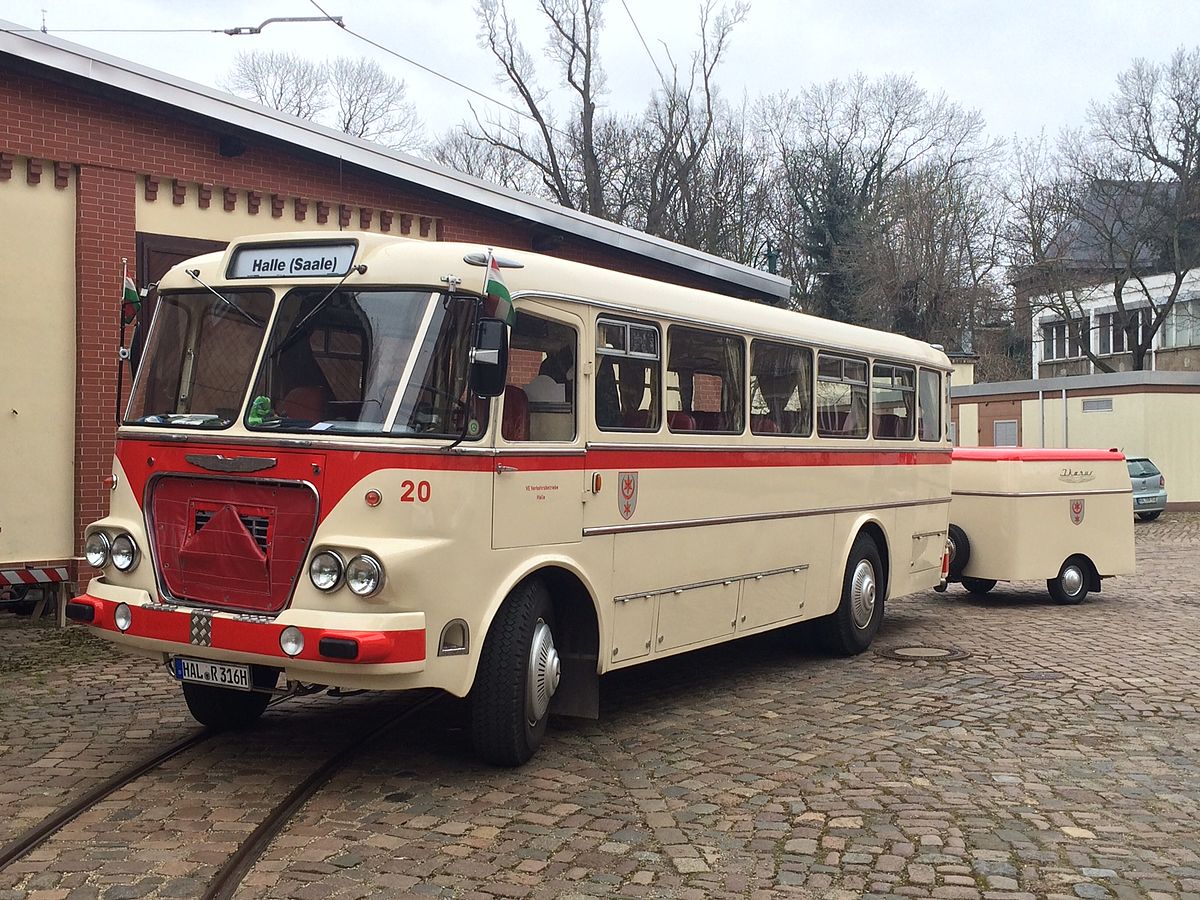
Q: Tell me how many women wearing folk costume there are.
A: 0